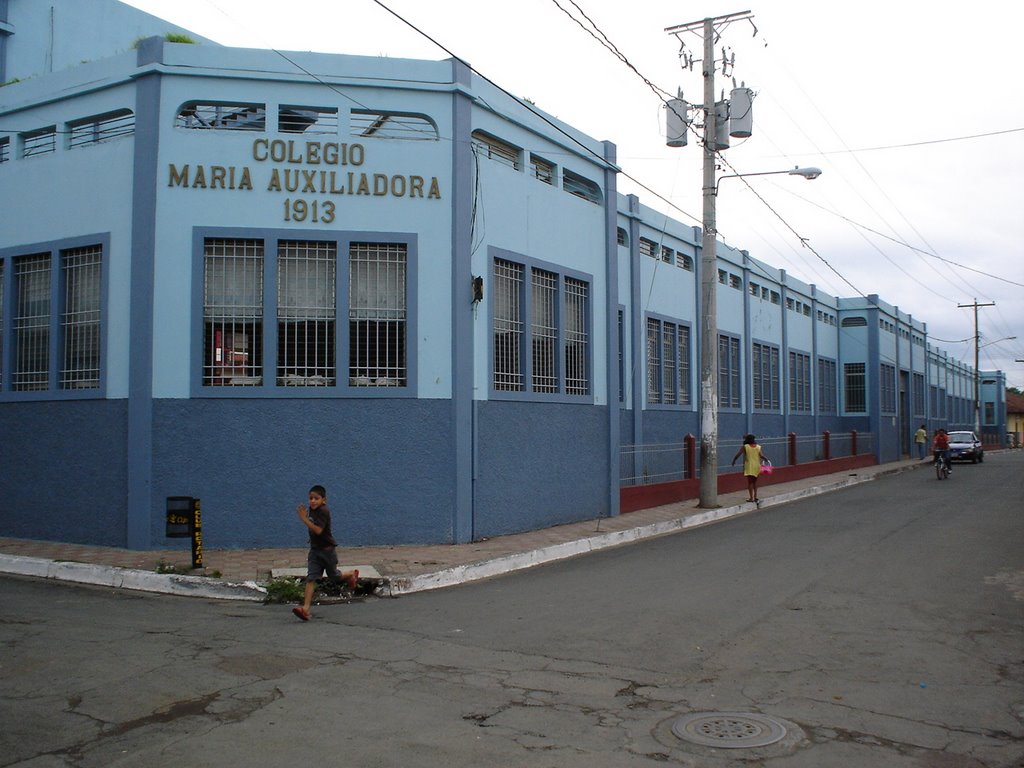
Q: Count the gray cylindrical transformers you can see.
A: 3